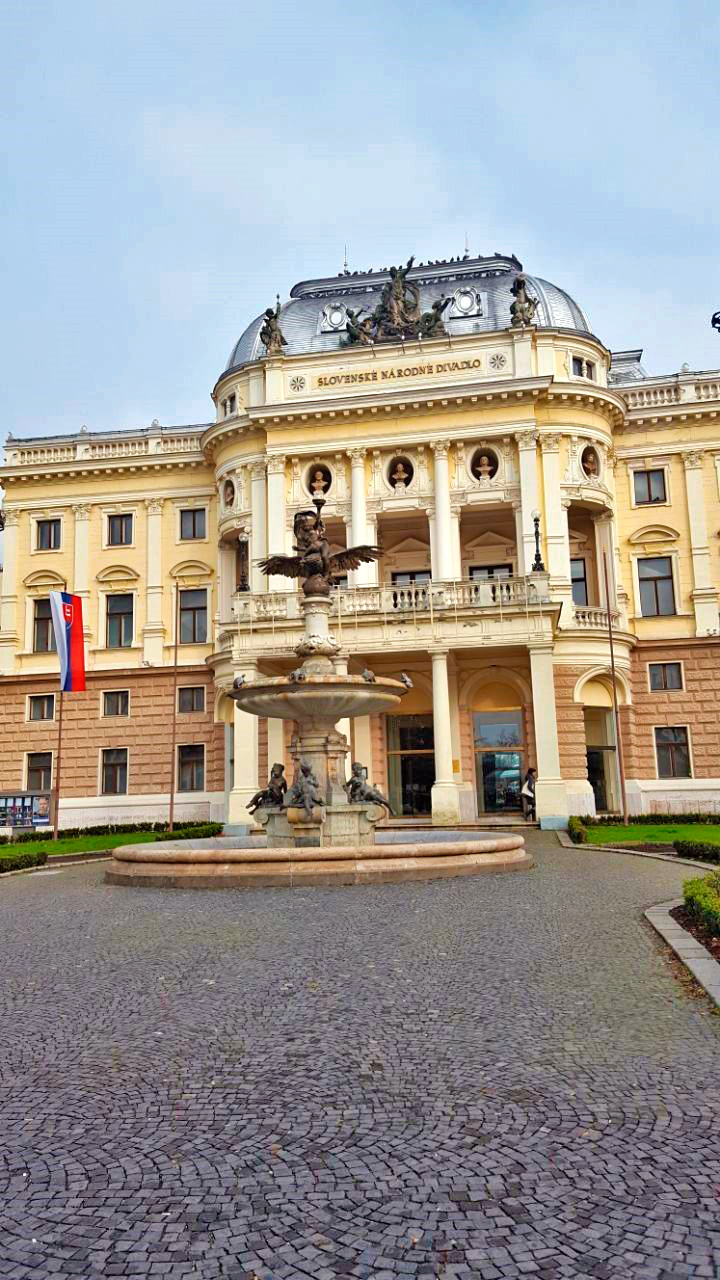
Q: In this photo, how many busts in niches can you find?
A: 5